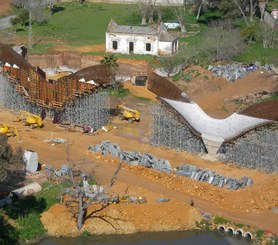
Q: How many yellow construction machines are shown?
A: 3